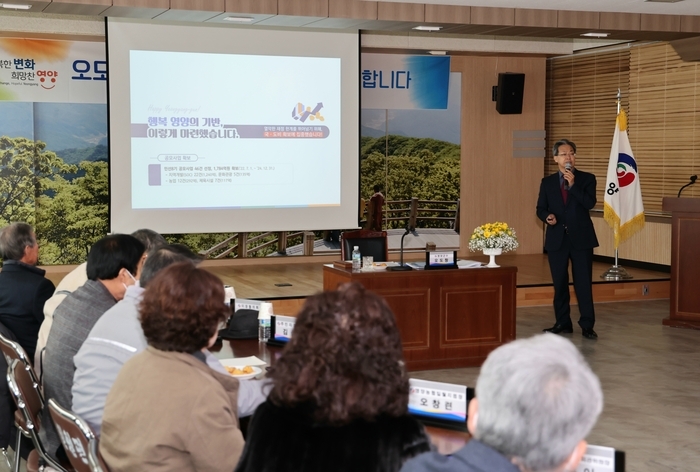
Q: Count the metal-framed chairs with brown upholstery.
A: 3